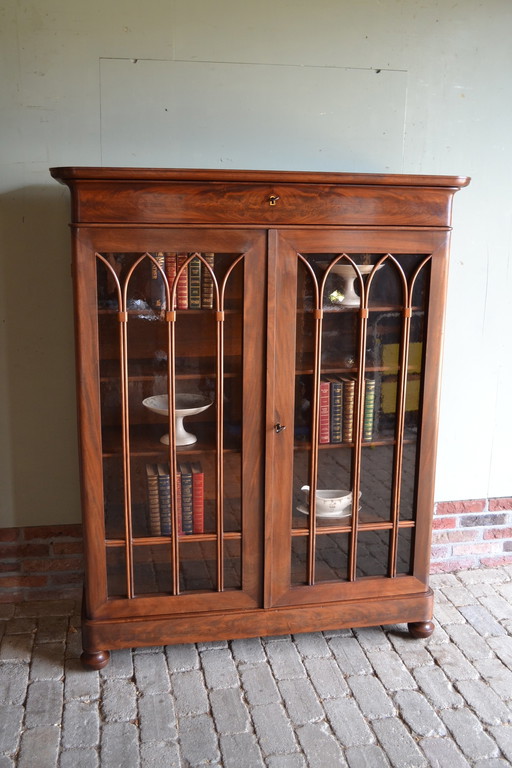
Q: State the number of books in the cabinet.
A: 15